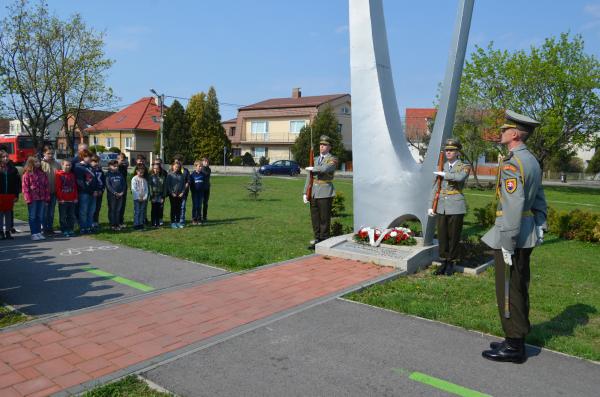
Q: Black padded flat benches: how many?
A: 0